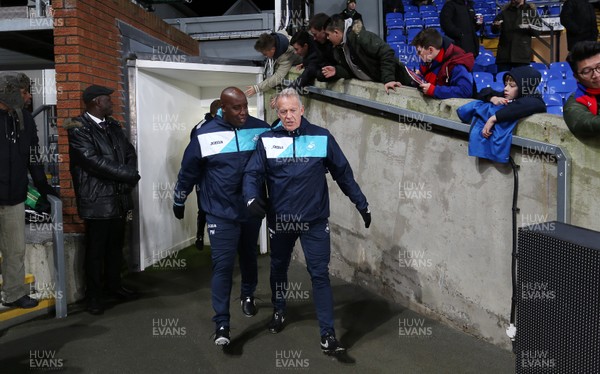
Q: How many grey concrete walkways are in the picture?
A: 1